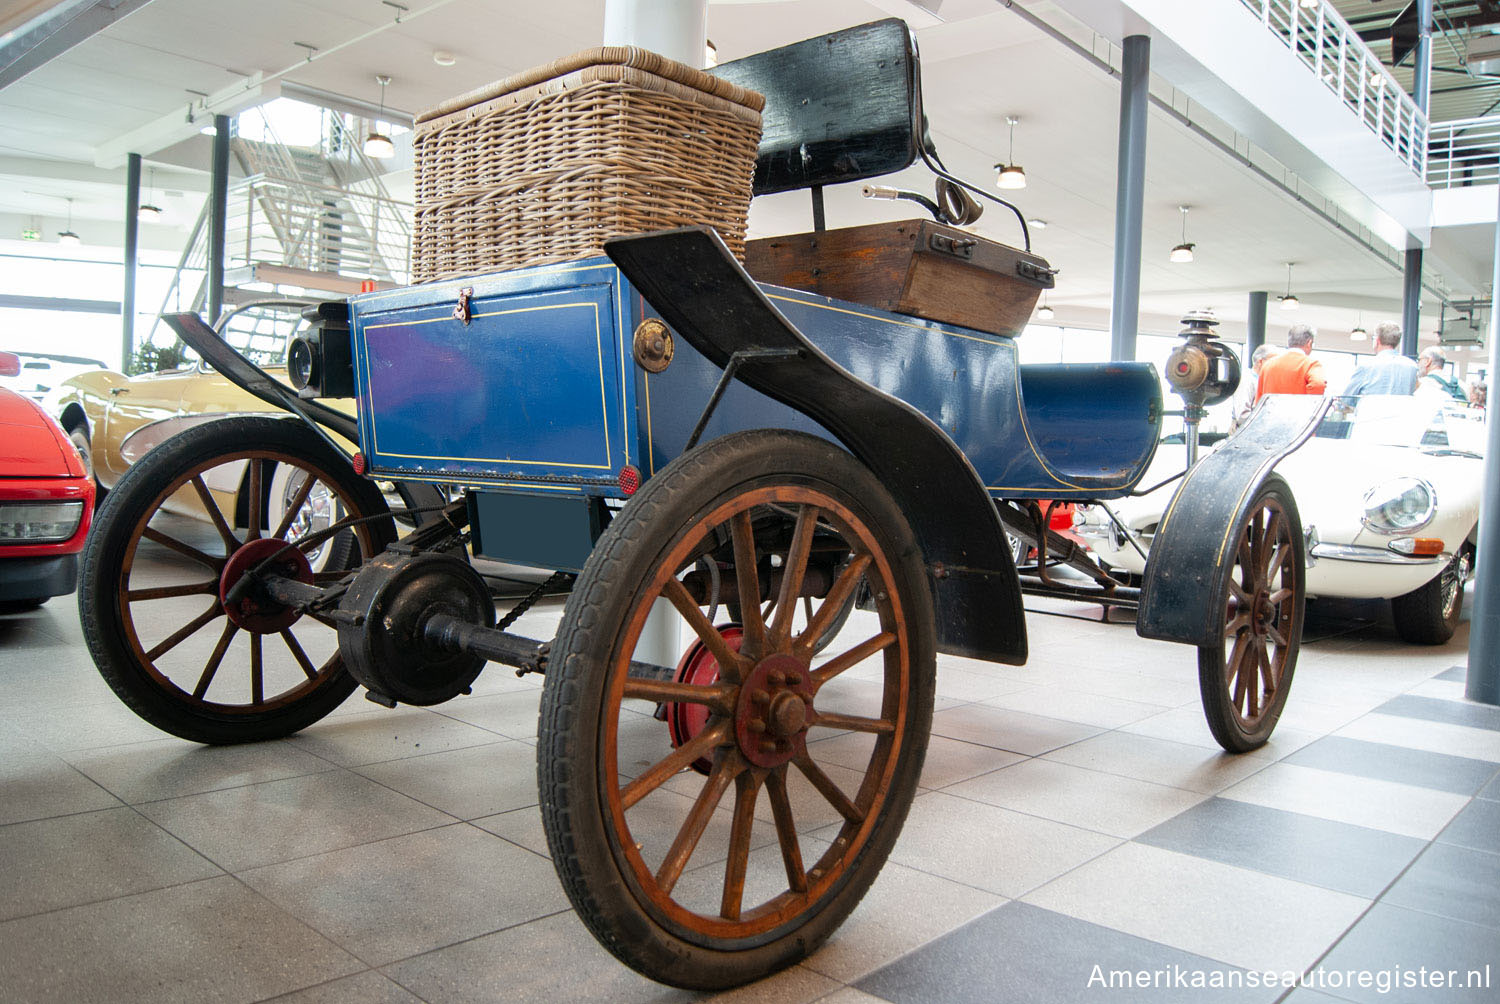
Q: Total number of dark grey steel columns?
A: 6